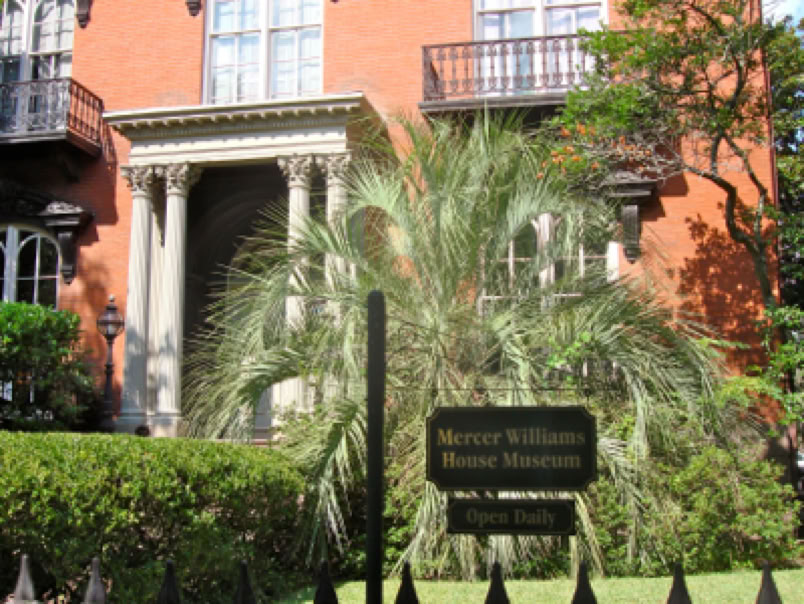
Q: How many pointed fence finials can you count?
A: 10